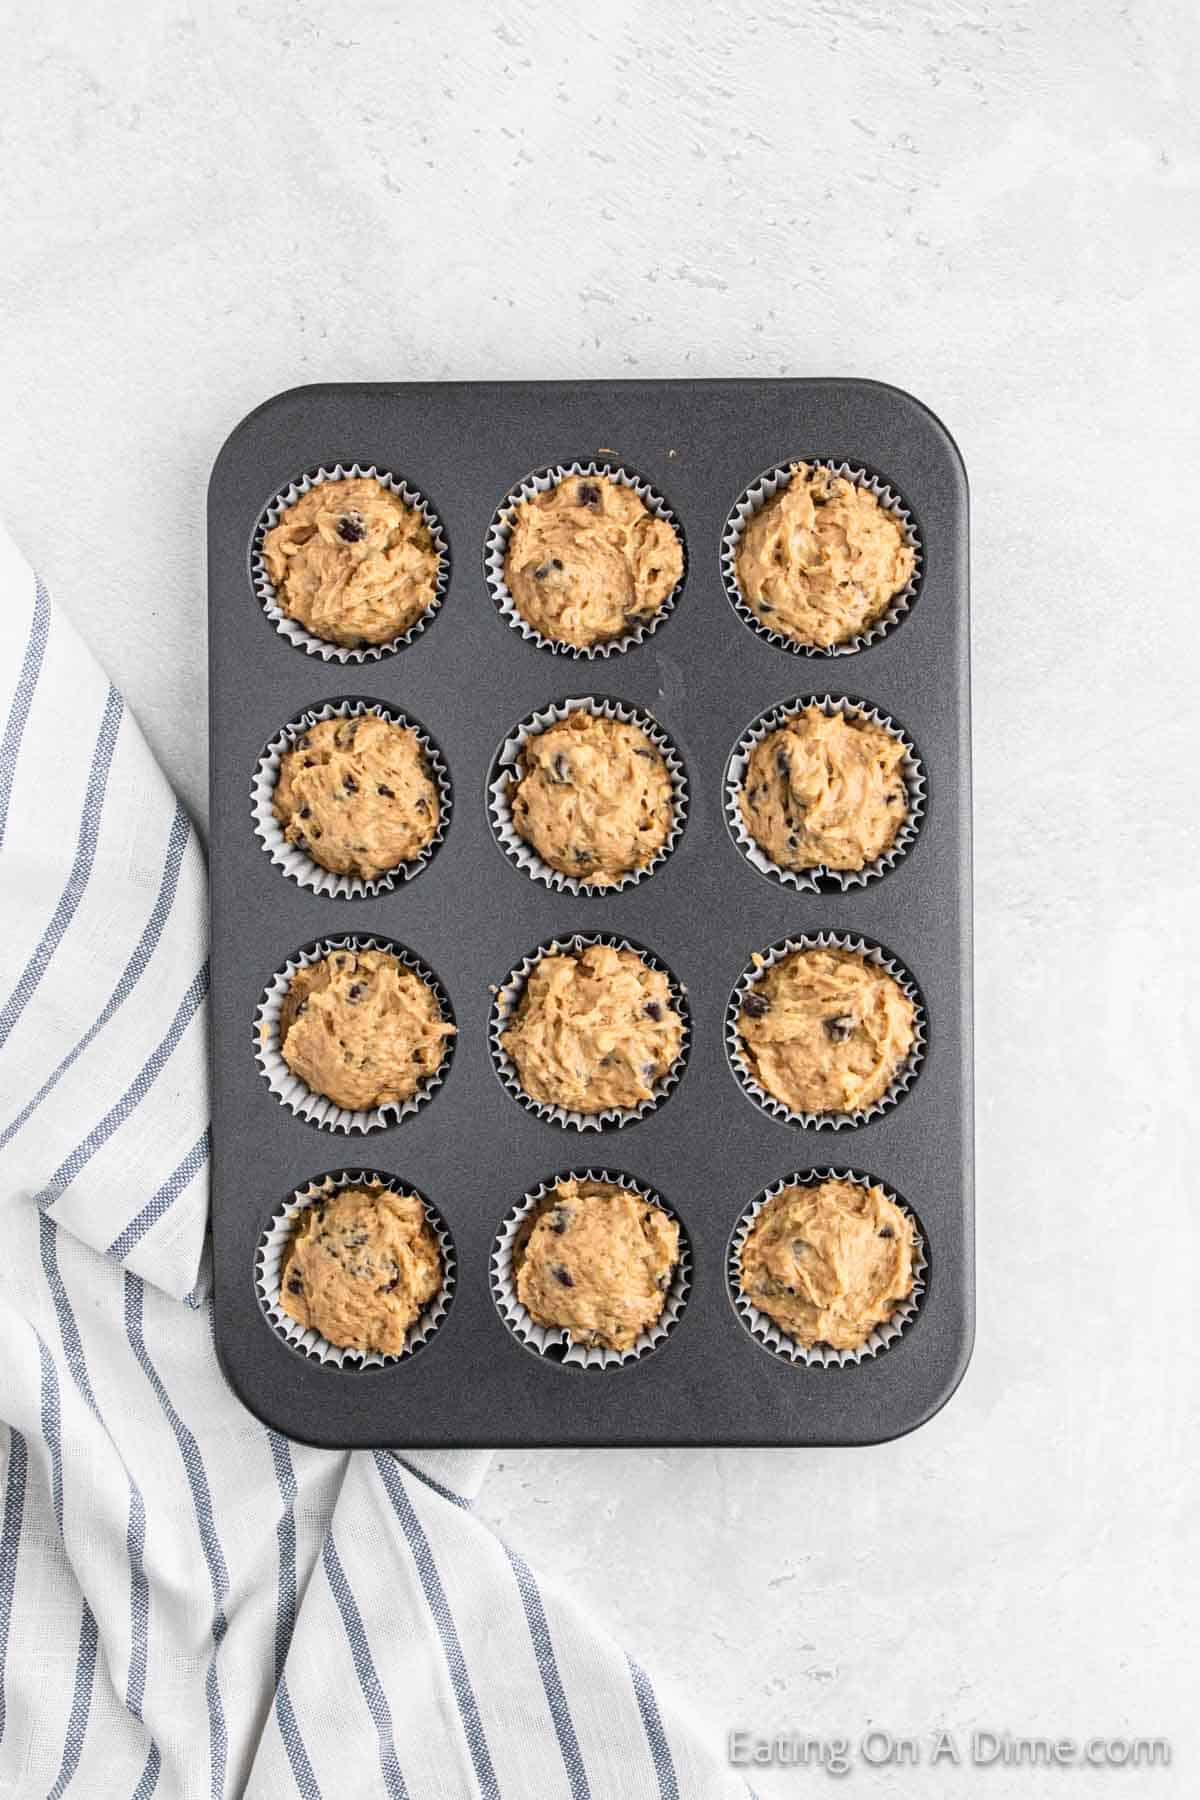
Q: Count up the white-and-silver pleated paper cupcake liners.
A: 12